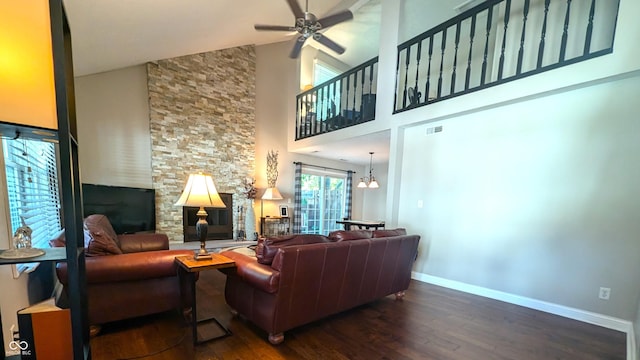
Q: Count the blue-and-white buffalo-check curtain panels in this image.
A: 2